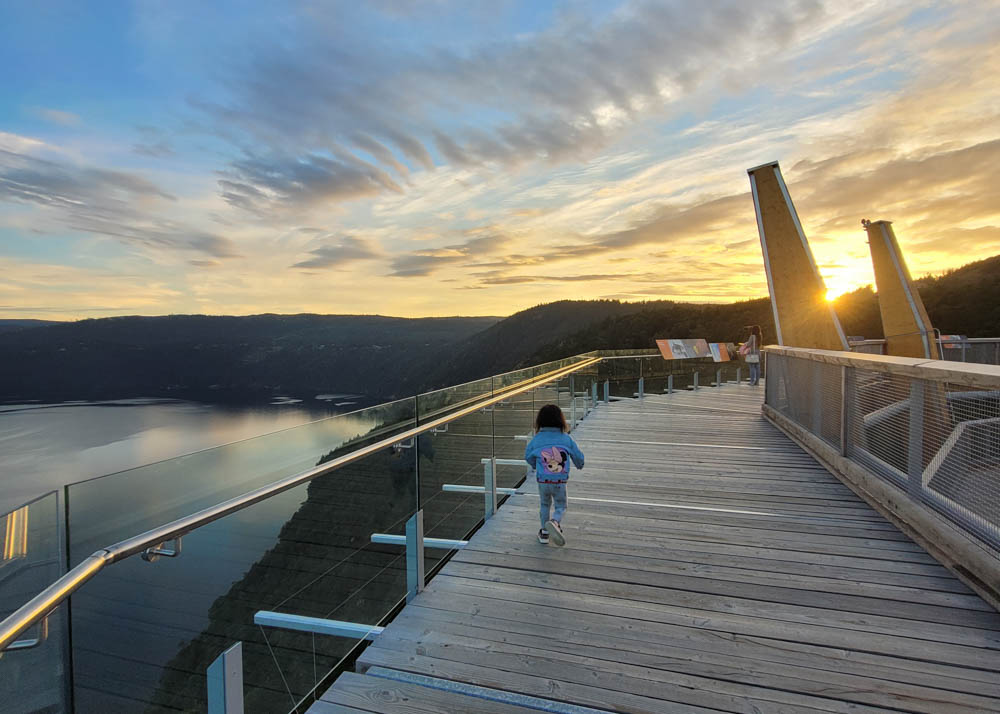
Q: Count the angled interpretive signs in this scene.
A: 2